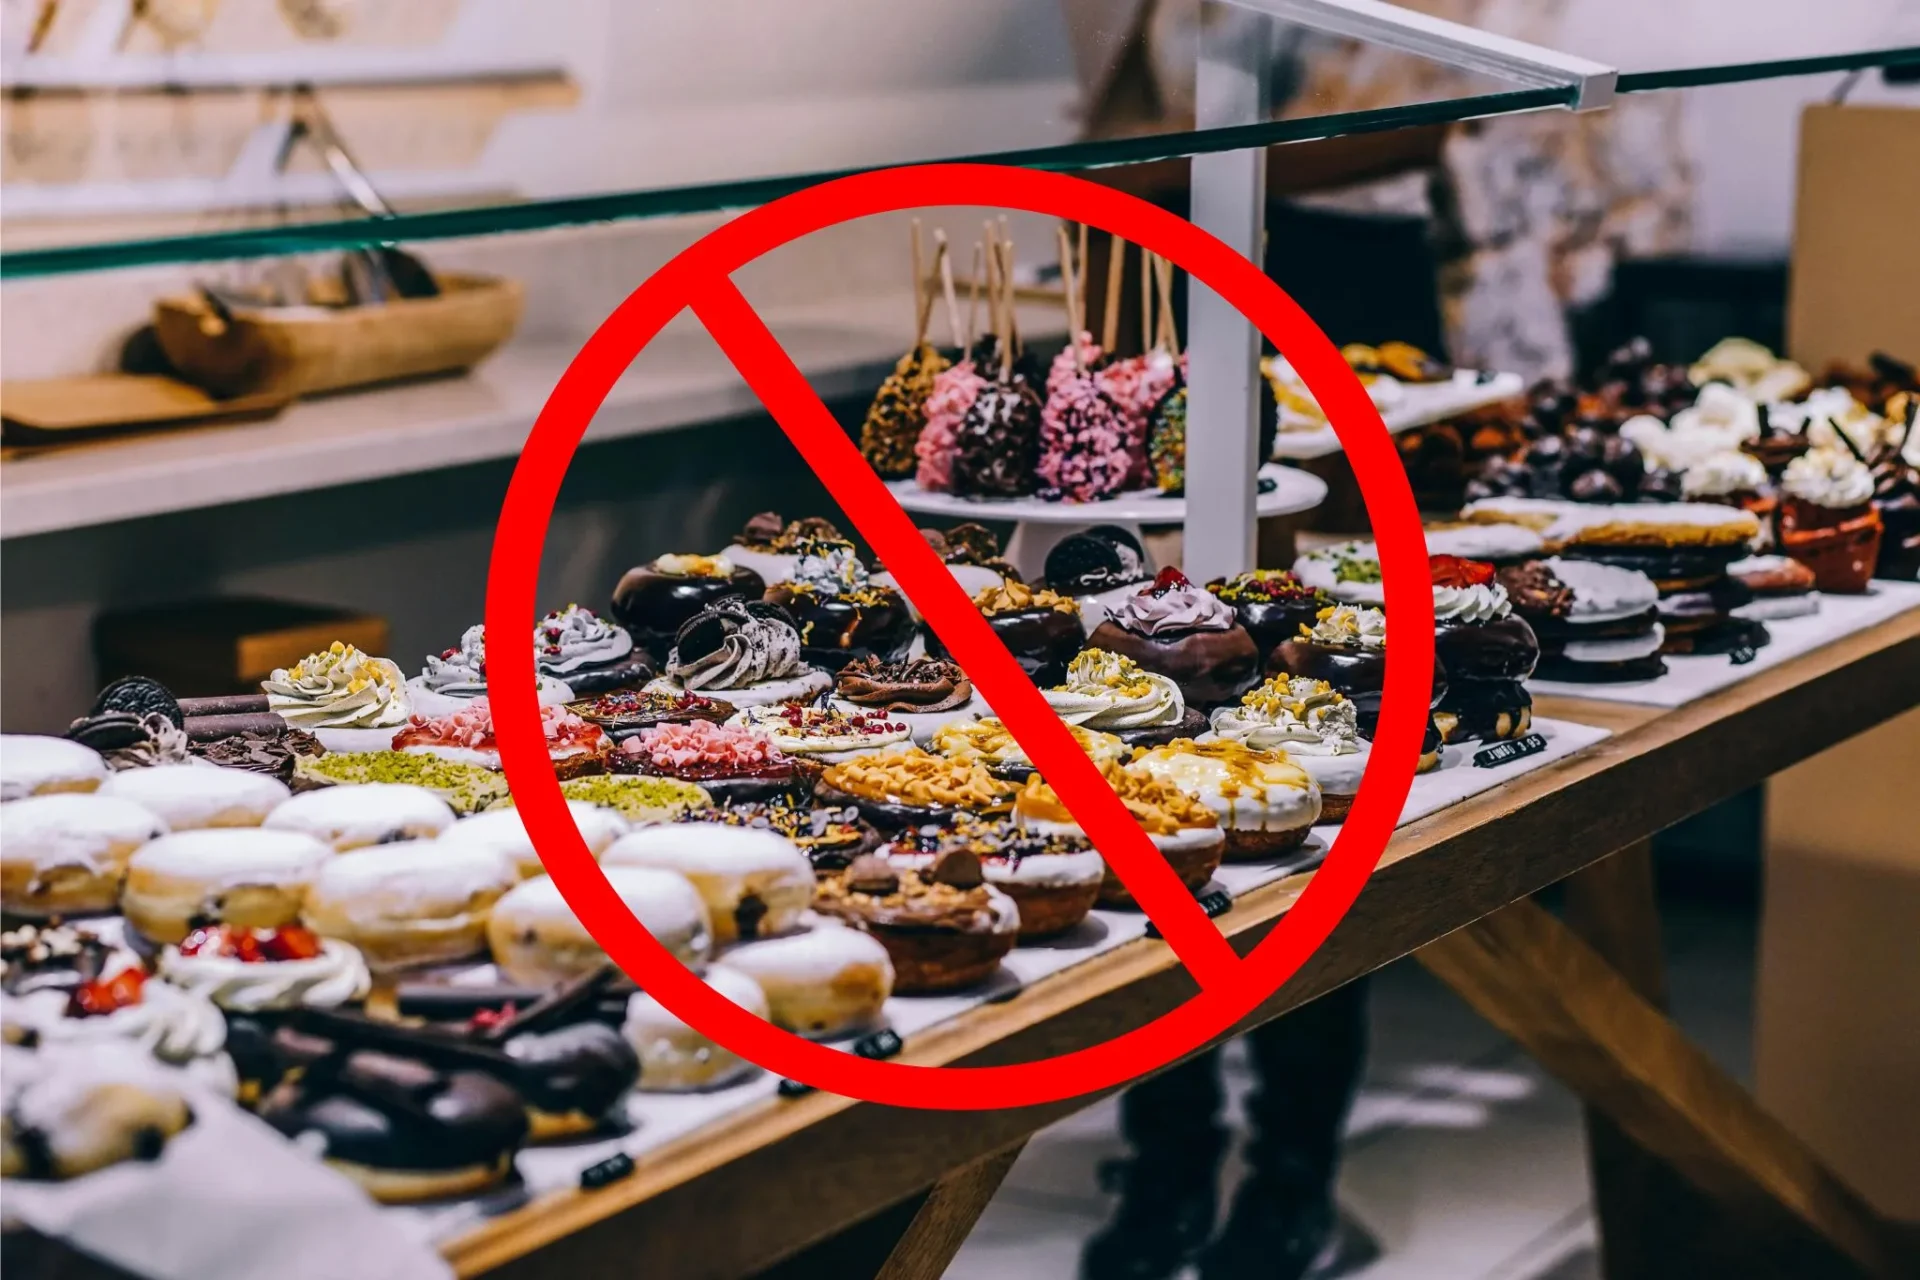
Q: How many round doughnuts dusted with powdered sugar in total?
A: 11